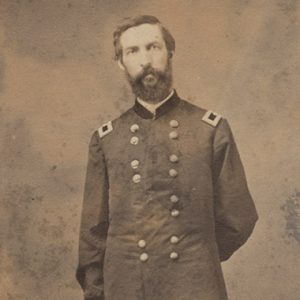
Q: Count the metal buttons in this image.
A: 14